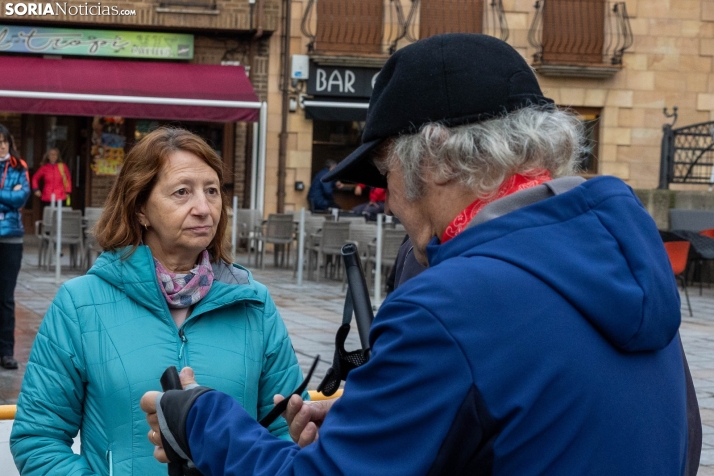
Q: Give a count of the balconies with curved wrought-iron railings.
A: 3